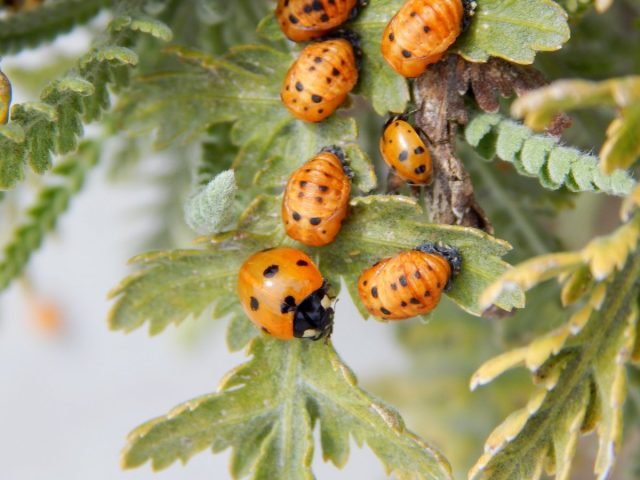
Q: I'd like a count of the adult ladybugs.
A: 2